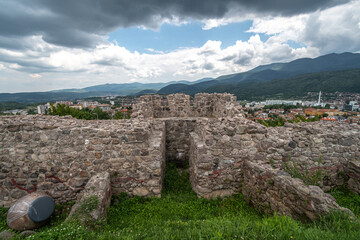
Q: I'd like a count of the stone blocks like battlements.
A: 3